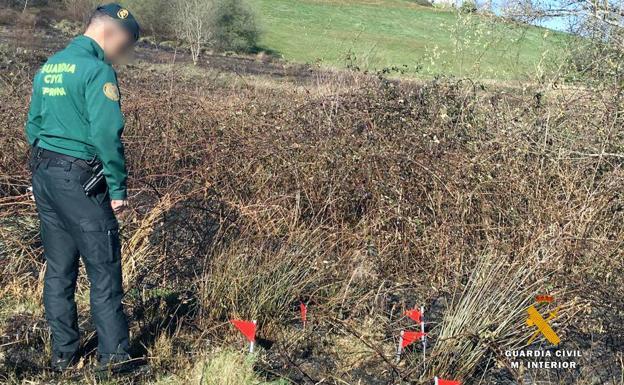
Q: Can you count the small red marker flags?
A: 5